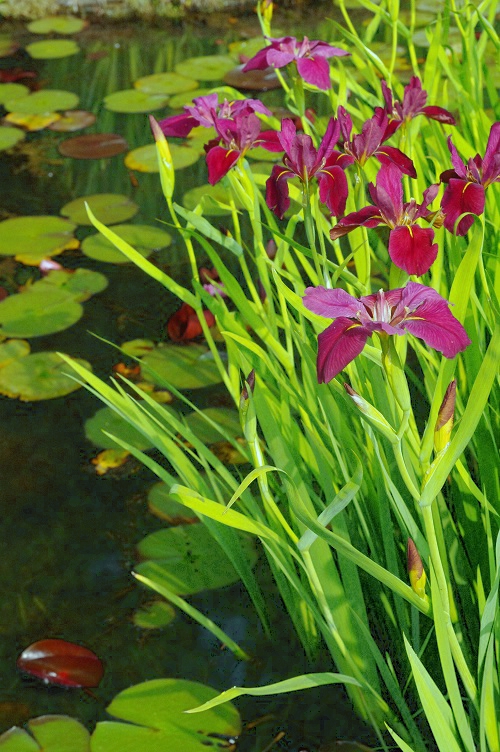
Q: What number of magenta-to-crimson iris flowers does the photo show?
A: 9